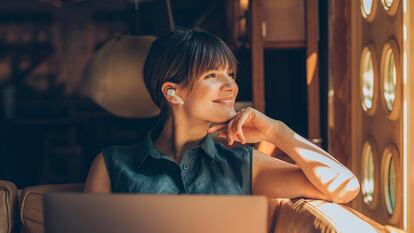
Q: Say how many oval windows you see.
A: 6